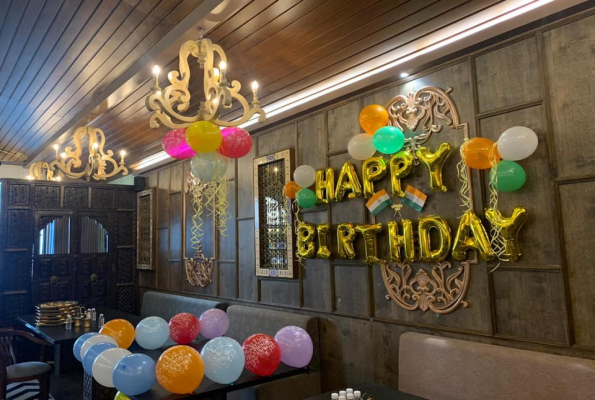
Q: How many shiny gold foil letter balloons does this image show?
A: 13